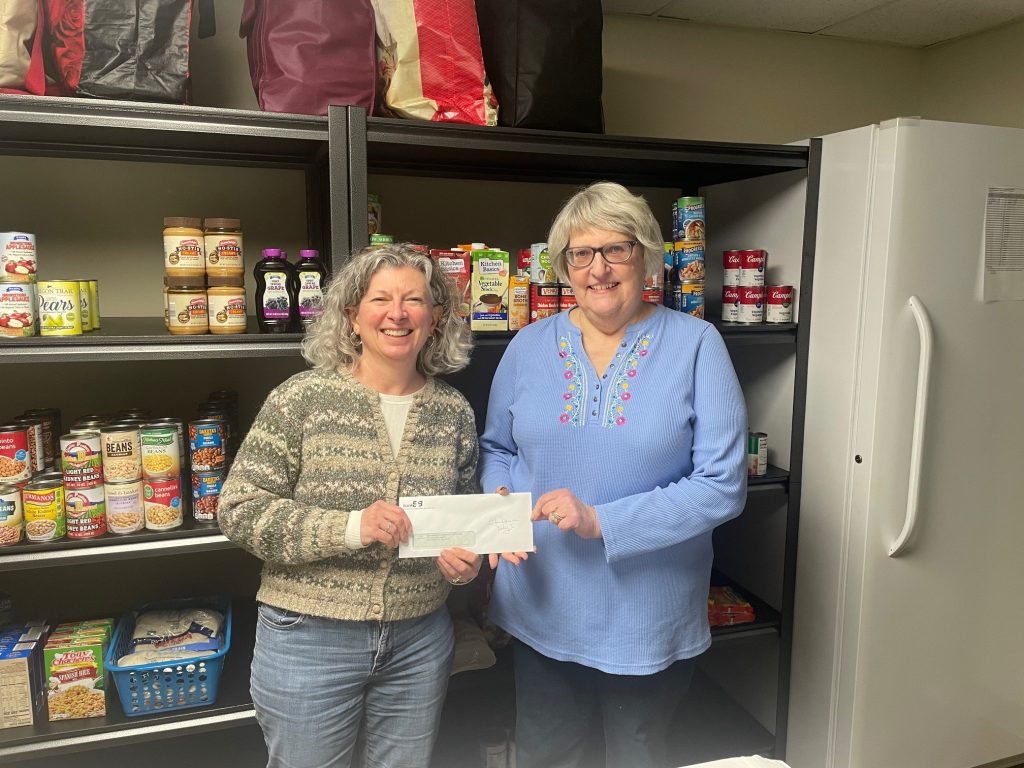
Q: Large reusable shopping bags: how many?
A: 5